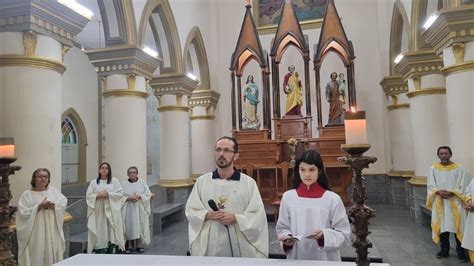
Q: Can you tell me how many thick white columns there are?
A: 7